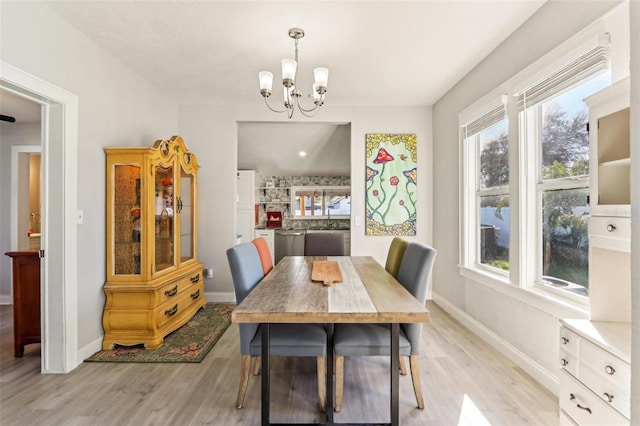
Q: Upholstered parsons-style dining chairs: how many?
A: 5